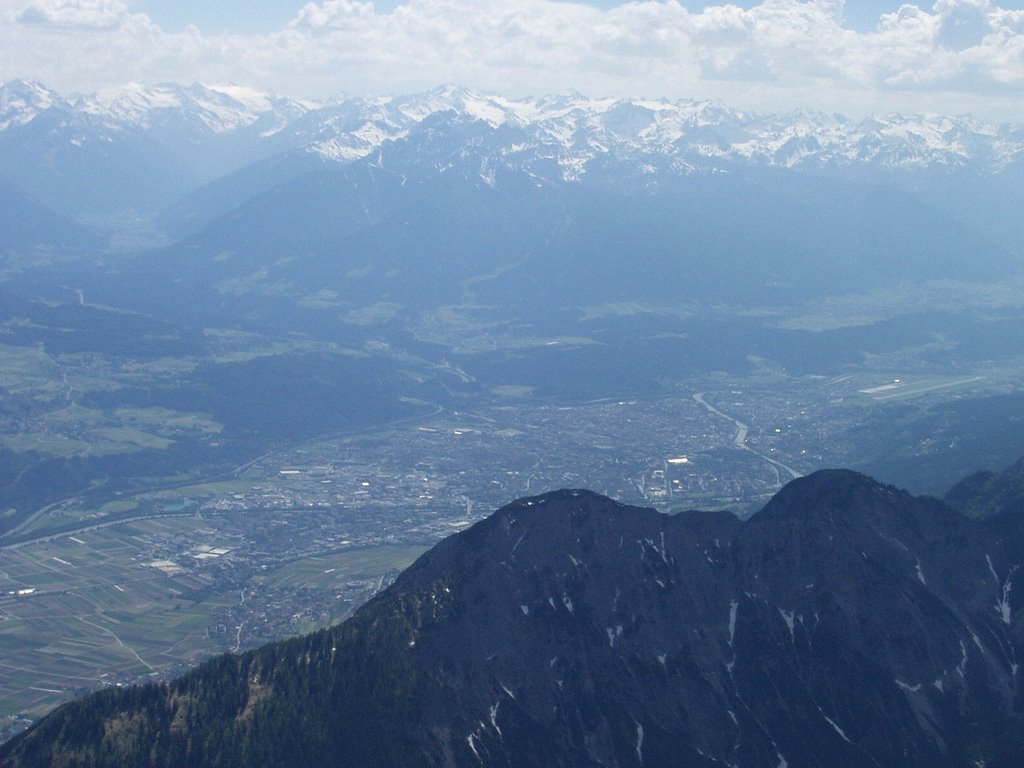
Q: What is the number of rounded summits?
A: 2